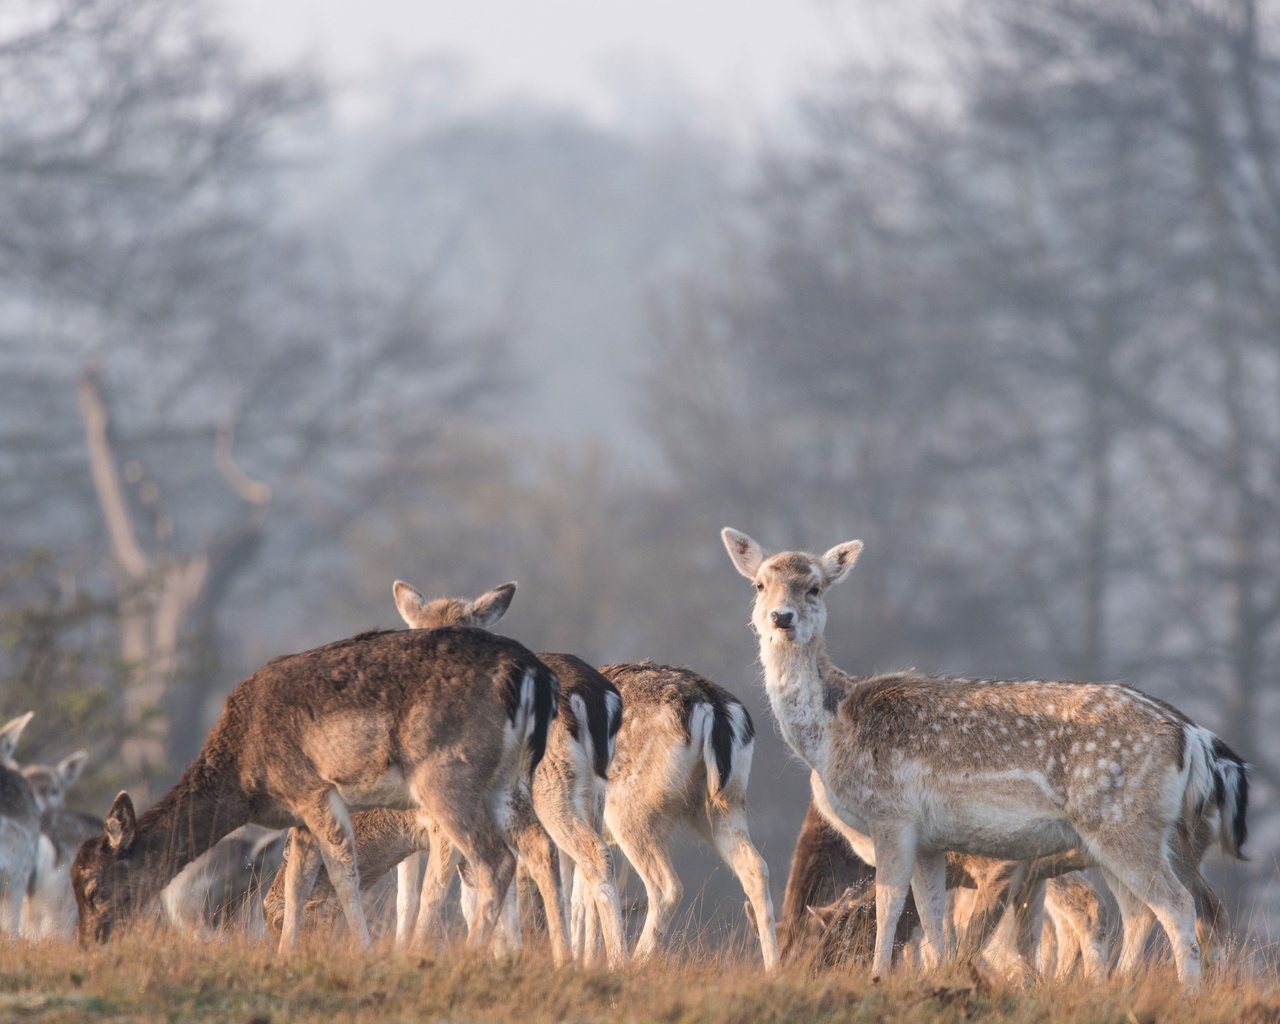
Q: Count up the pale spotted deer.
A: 1